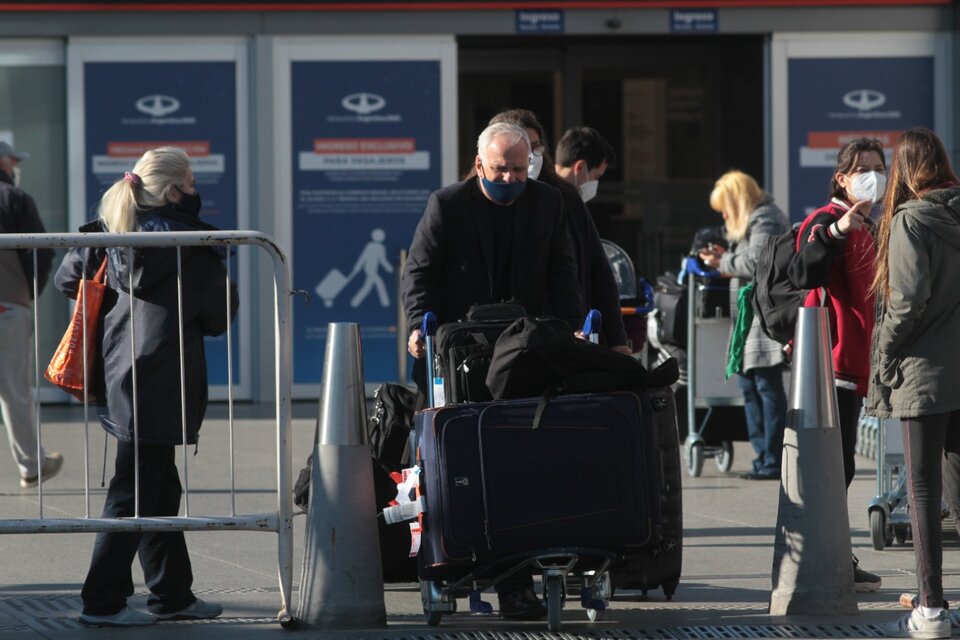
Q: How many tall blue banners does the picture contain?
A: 3